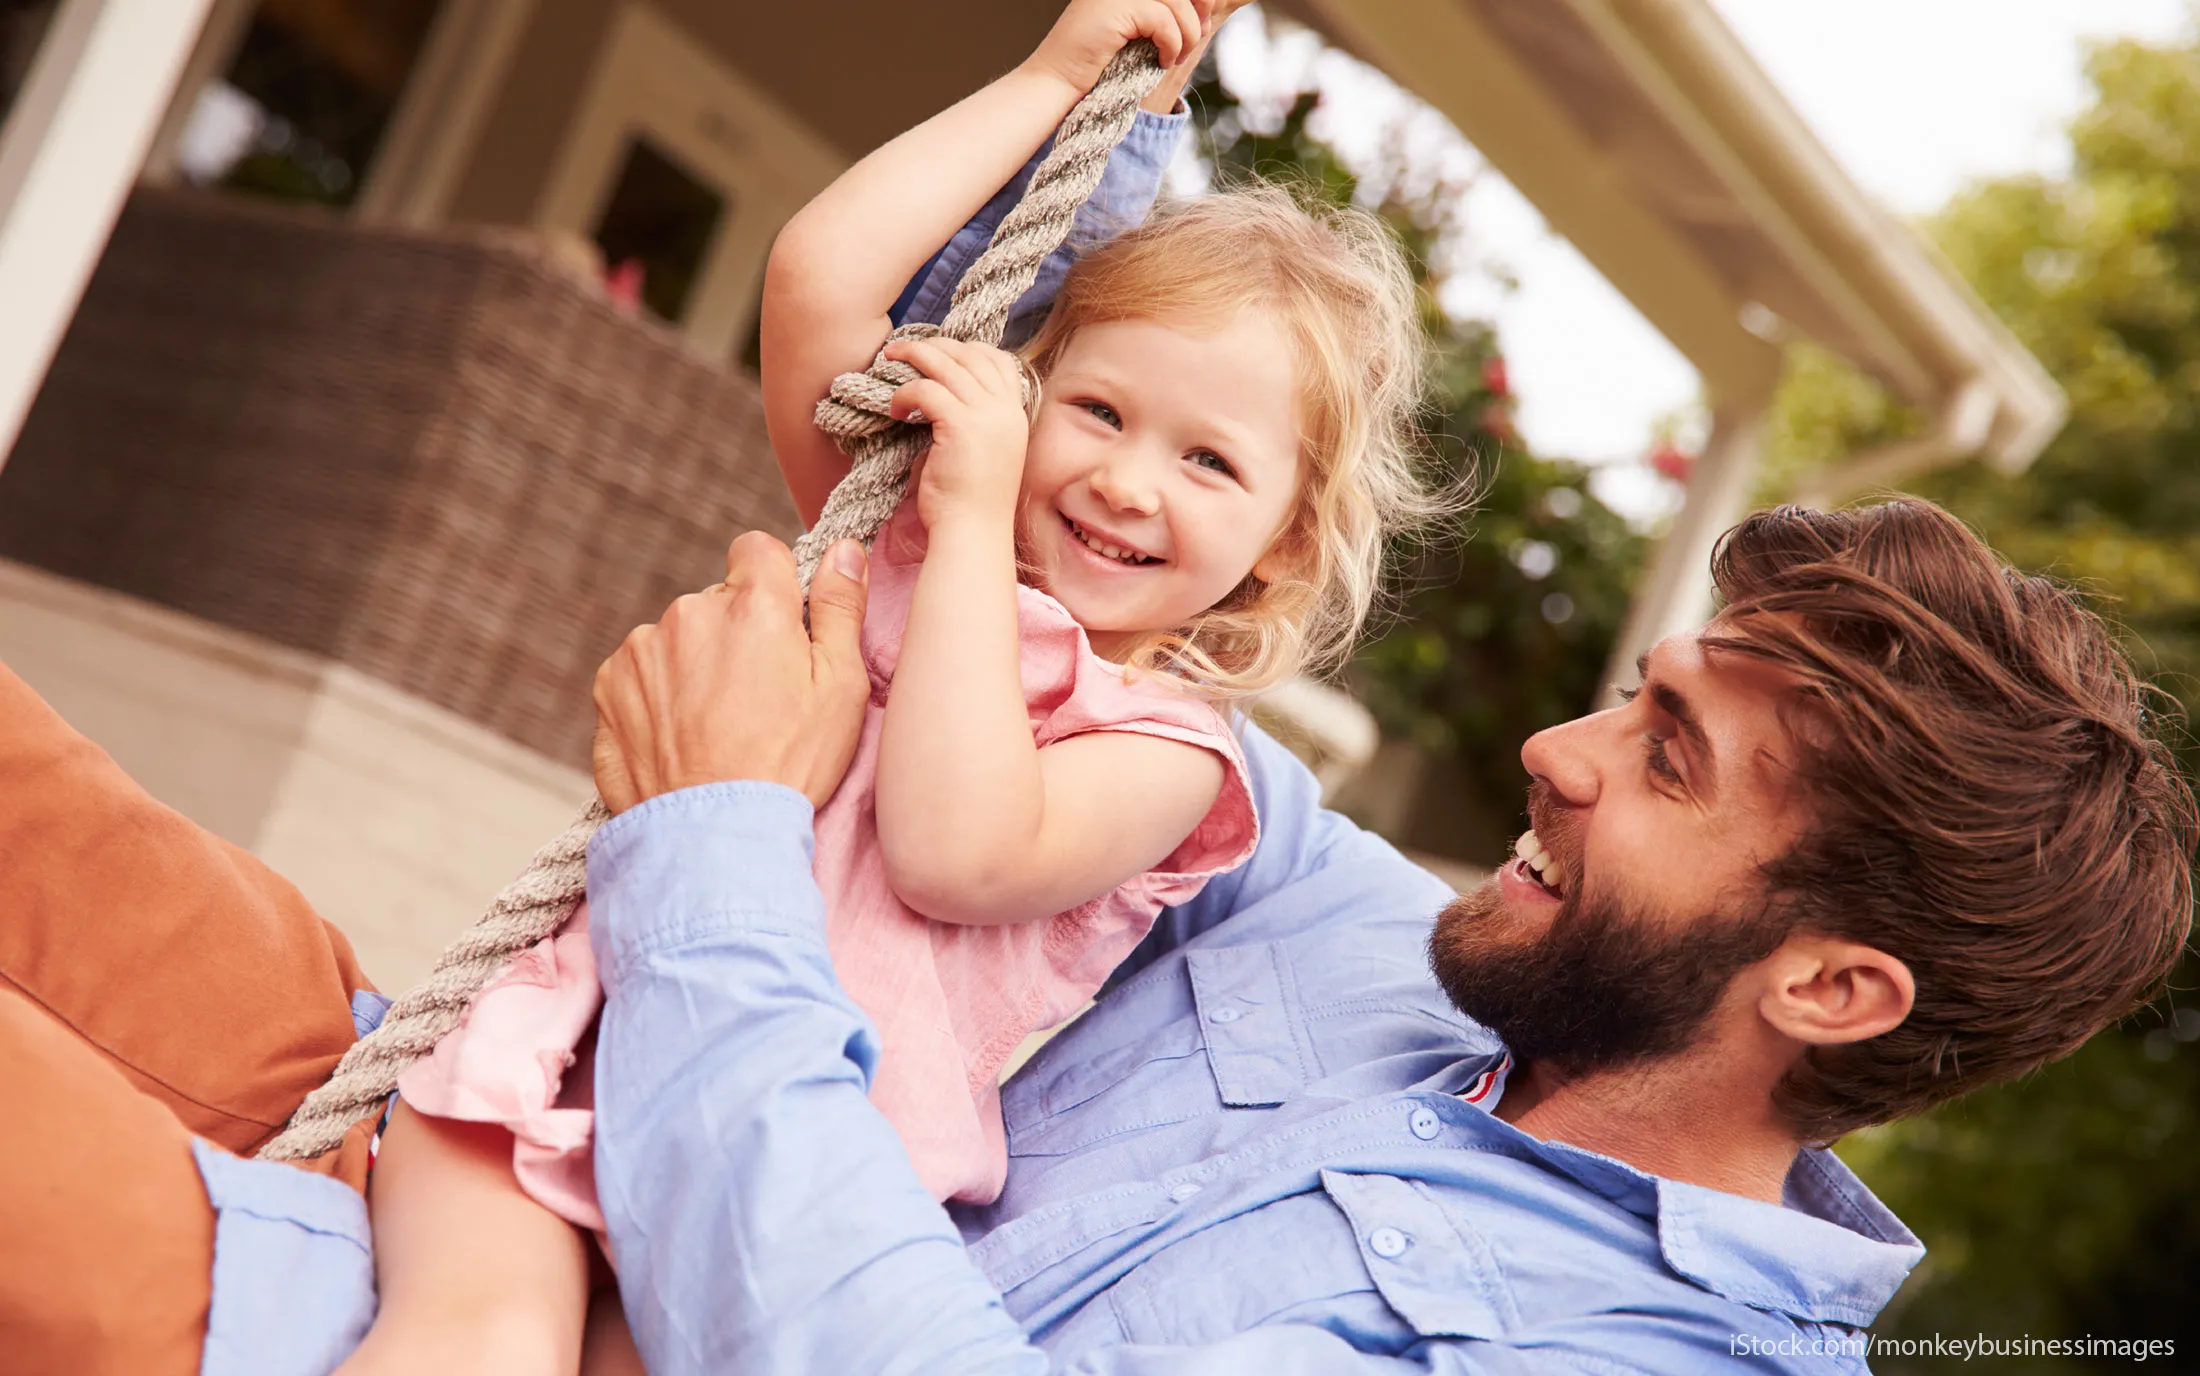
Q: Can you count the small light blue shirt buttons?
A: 4